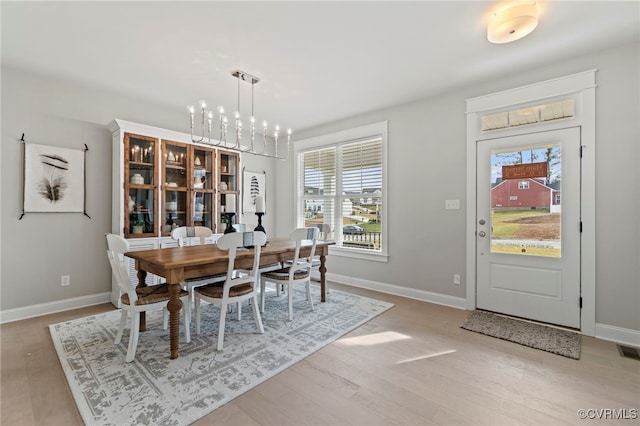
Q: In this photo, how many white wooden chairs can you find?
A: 6